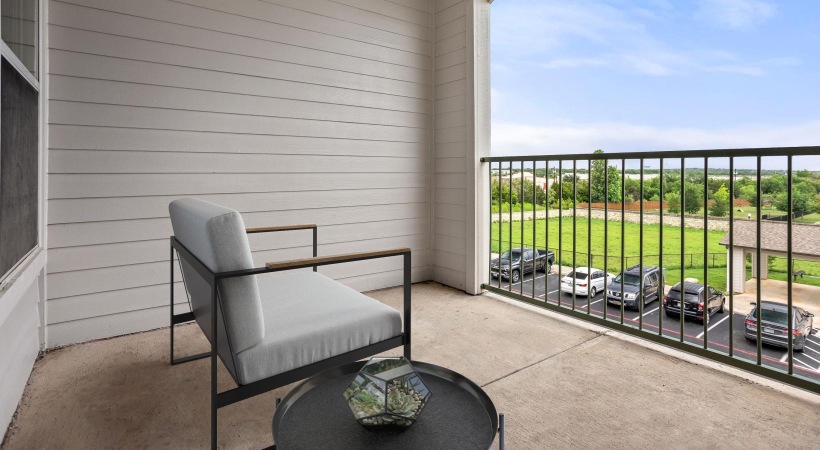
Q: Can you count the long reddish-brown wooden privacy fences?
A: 1